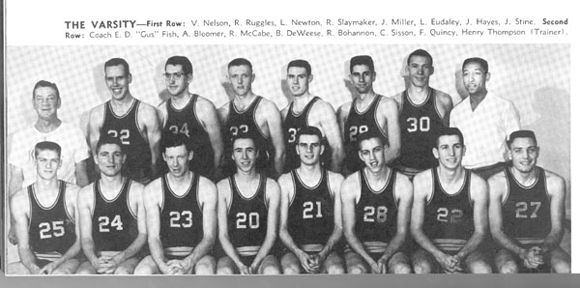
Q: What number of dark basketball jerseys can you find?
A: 14